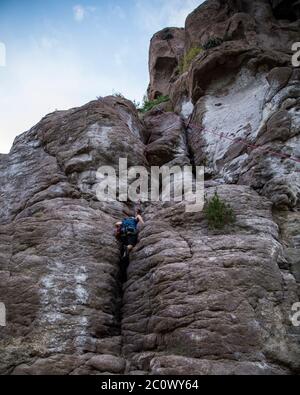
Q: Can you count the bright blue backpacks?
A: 1